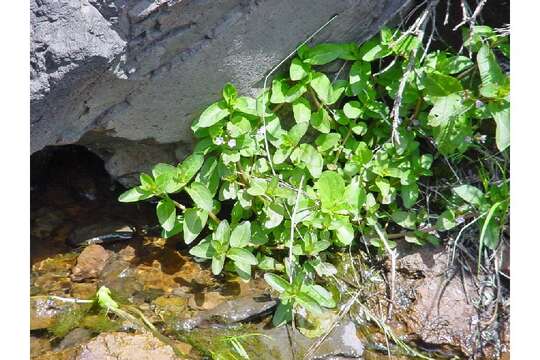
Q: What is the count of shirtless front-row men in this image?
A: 0